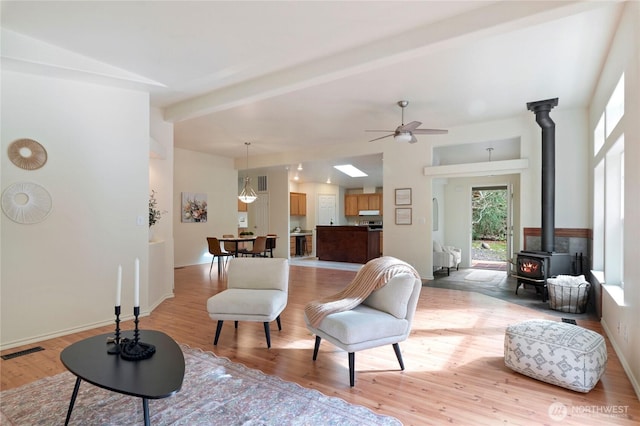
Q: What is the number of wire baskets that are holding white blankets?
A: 1